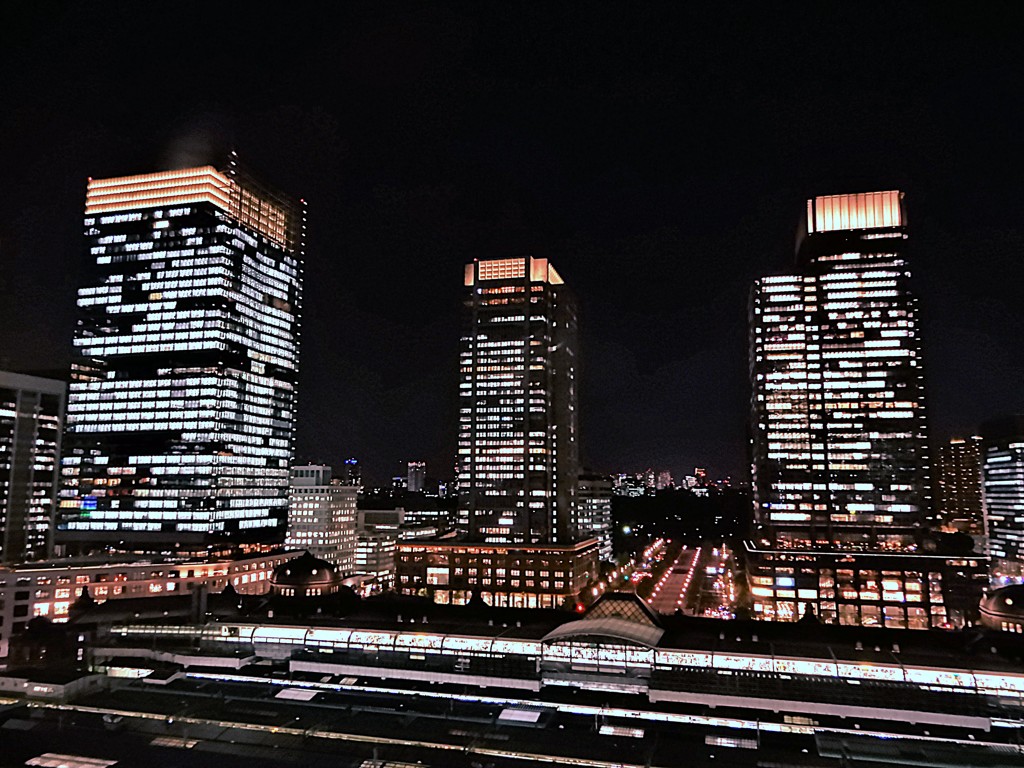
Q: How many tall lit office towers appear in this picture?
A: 3